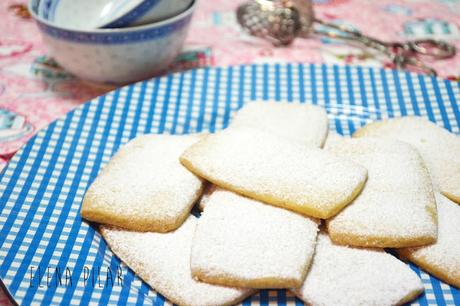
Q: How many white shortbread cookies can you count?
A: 9